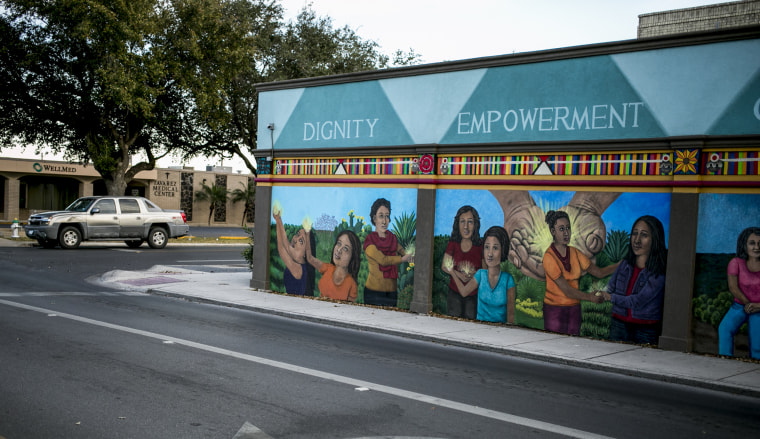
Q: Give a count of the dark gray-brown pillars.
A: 3